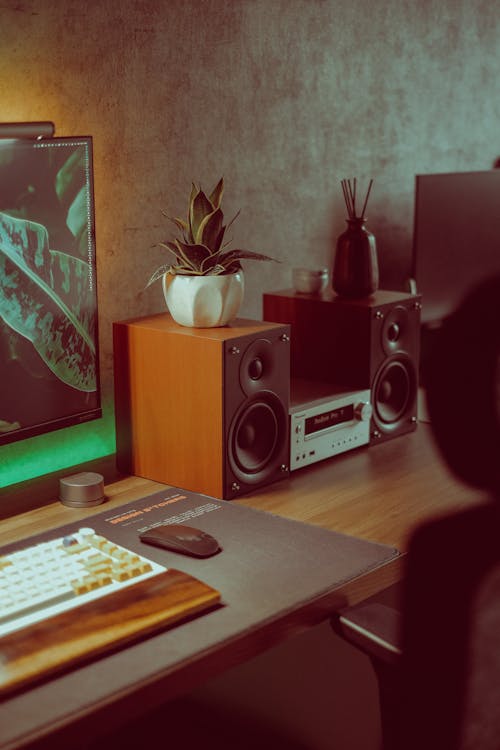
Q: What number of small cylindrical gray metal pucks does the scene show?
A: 1